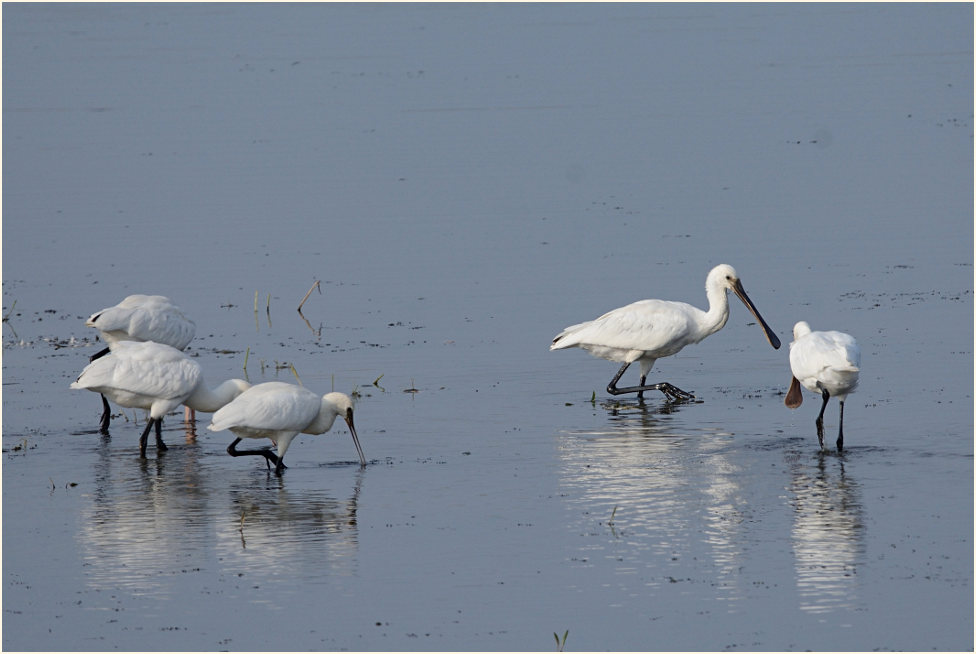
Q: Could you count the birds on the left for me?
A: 3